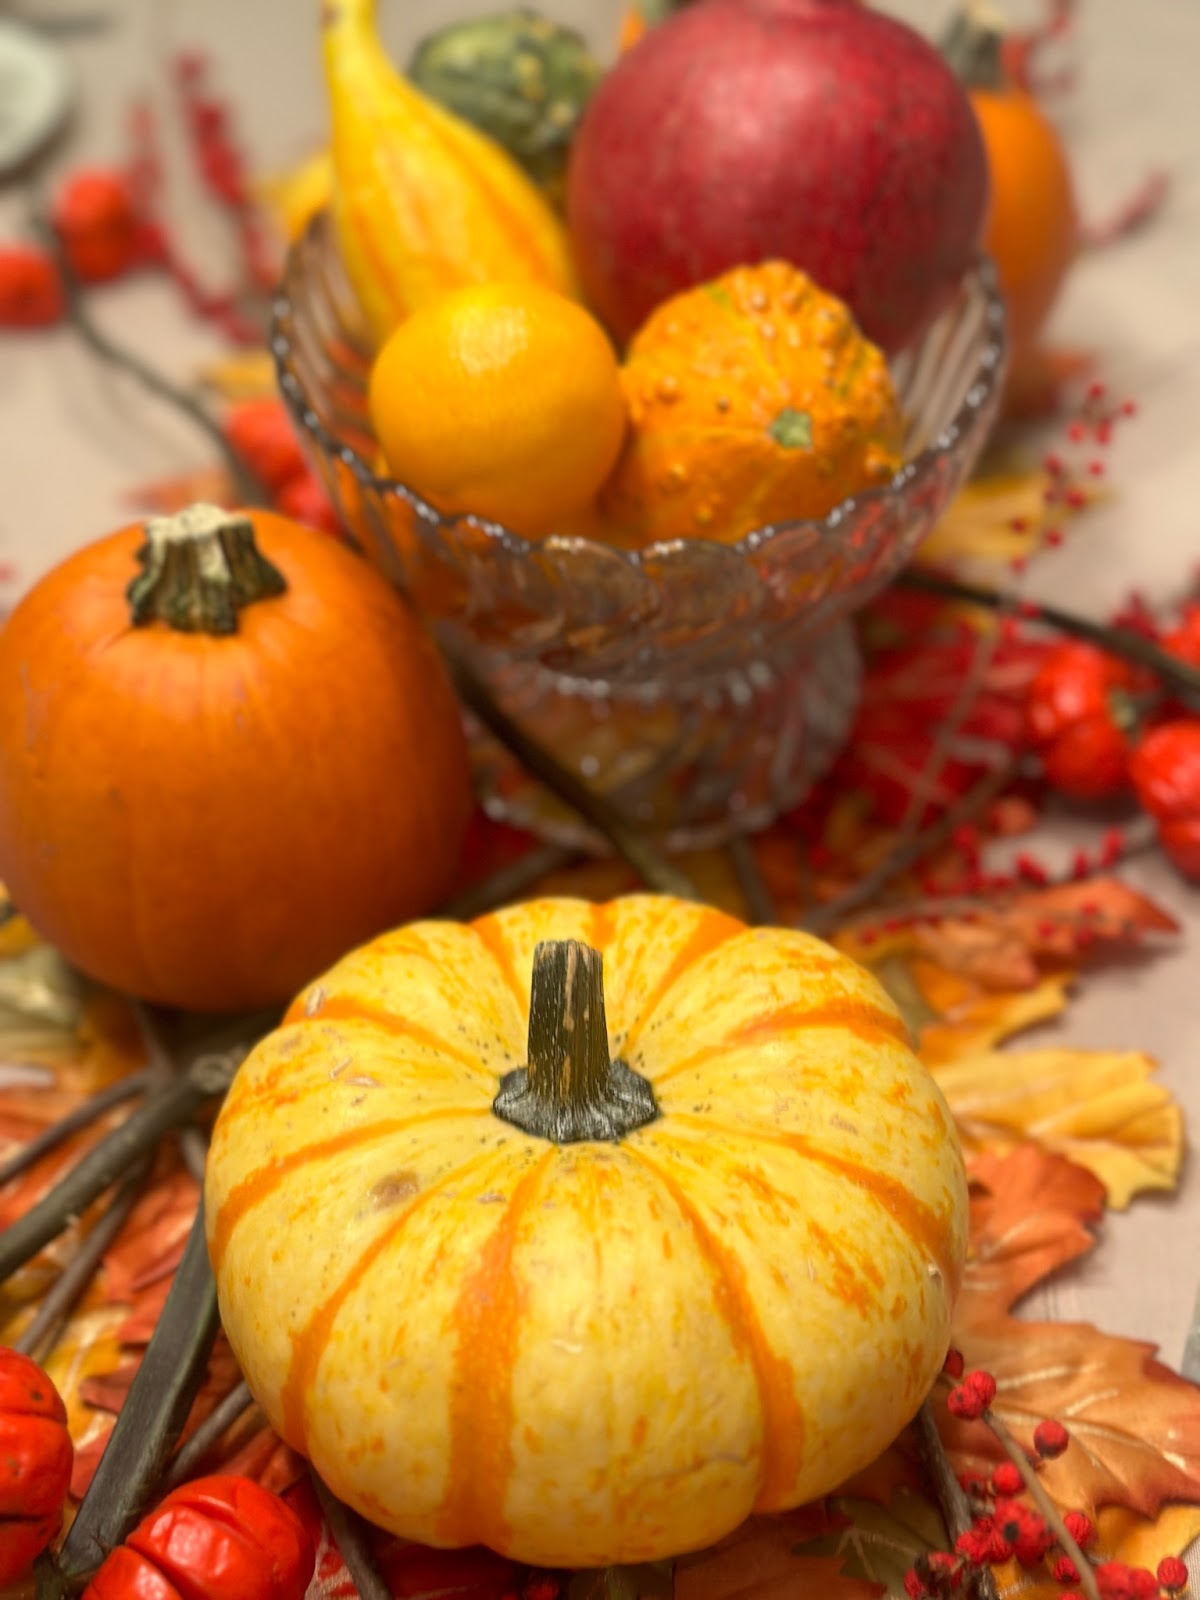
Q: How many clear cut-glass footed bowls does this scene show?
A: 1